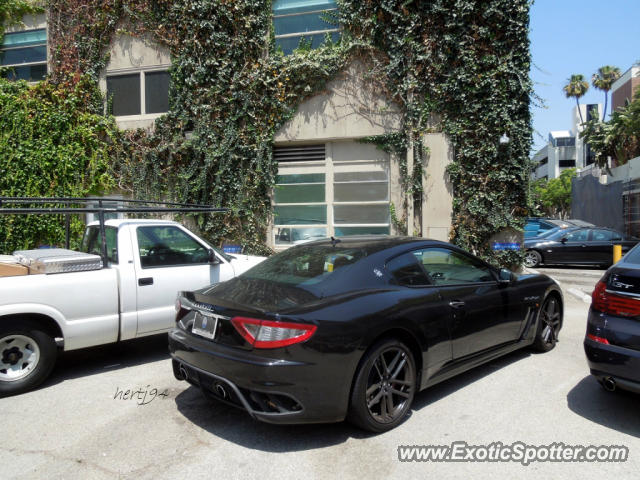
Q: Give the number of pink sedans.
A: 0